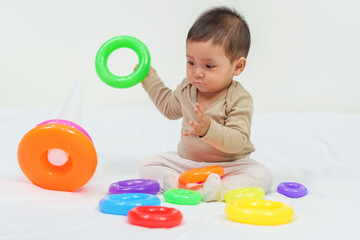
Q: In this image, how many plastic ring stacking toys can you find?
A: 11